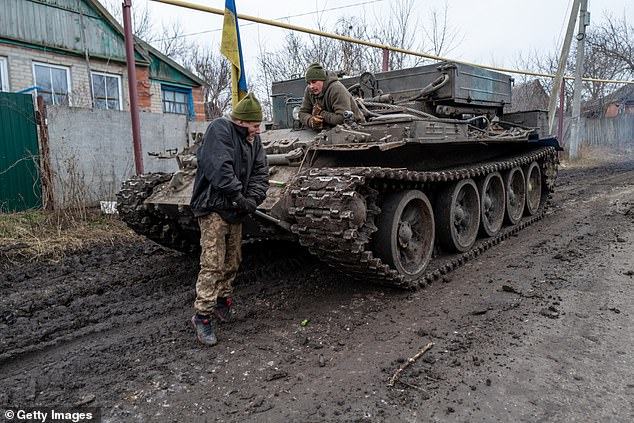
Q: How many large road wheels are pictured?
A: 5